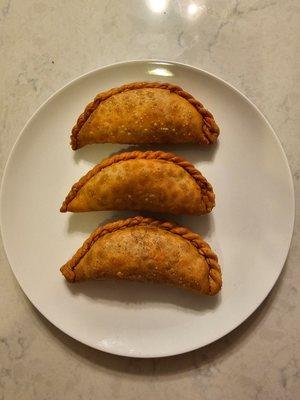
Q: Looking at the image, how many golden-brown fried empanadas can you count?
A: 3